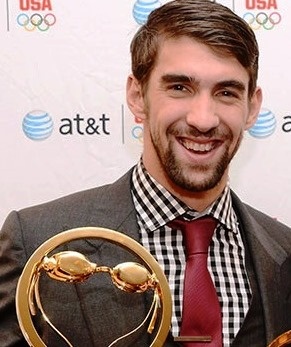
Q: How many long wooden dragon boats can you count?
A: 0